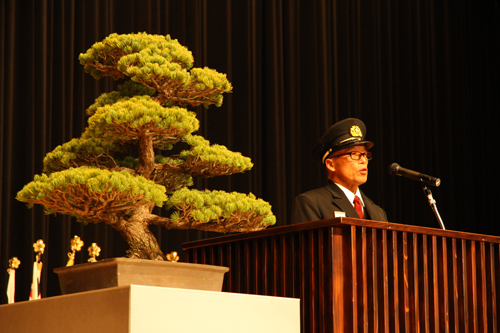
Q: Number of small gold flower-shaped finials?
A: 5